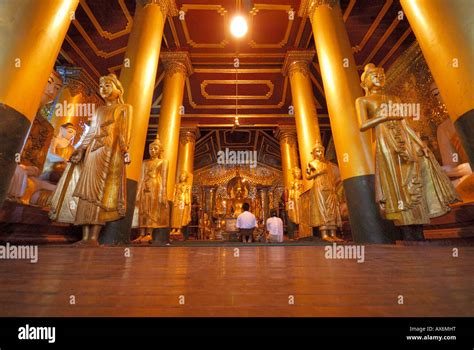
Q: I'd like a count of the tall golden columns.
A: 8